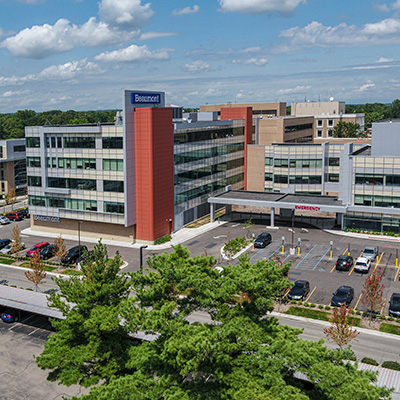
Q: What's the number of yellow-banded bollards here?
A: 7